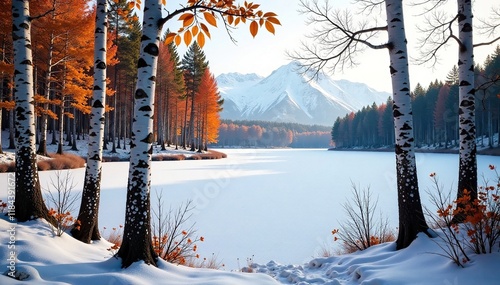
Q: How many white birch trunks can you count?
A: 5